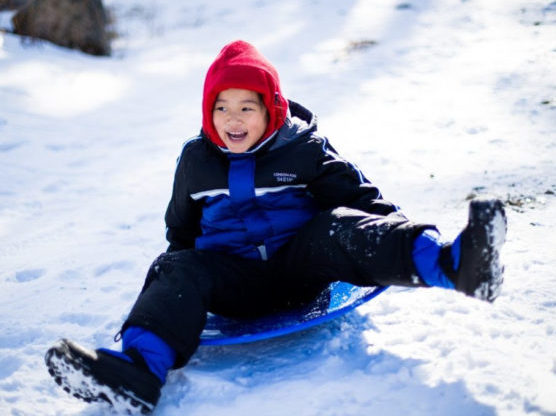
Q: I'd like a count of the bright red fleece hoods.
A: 1